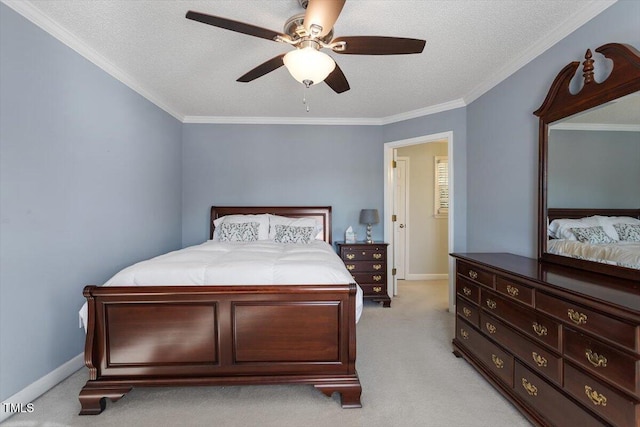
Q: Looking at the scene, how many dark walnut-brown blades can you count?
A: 4